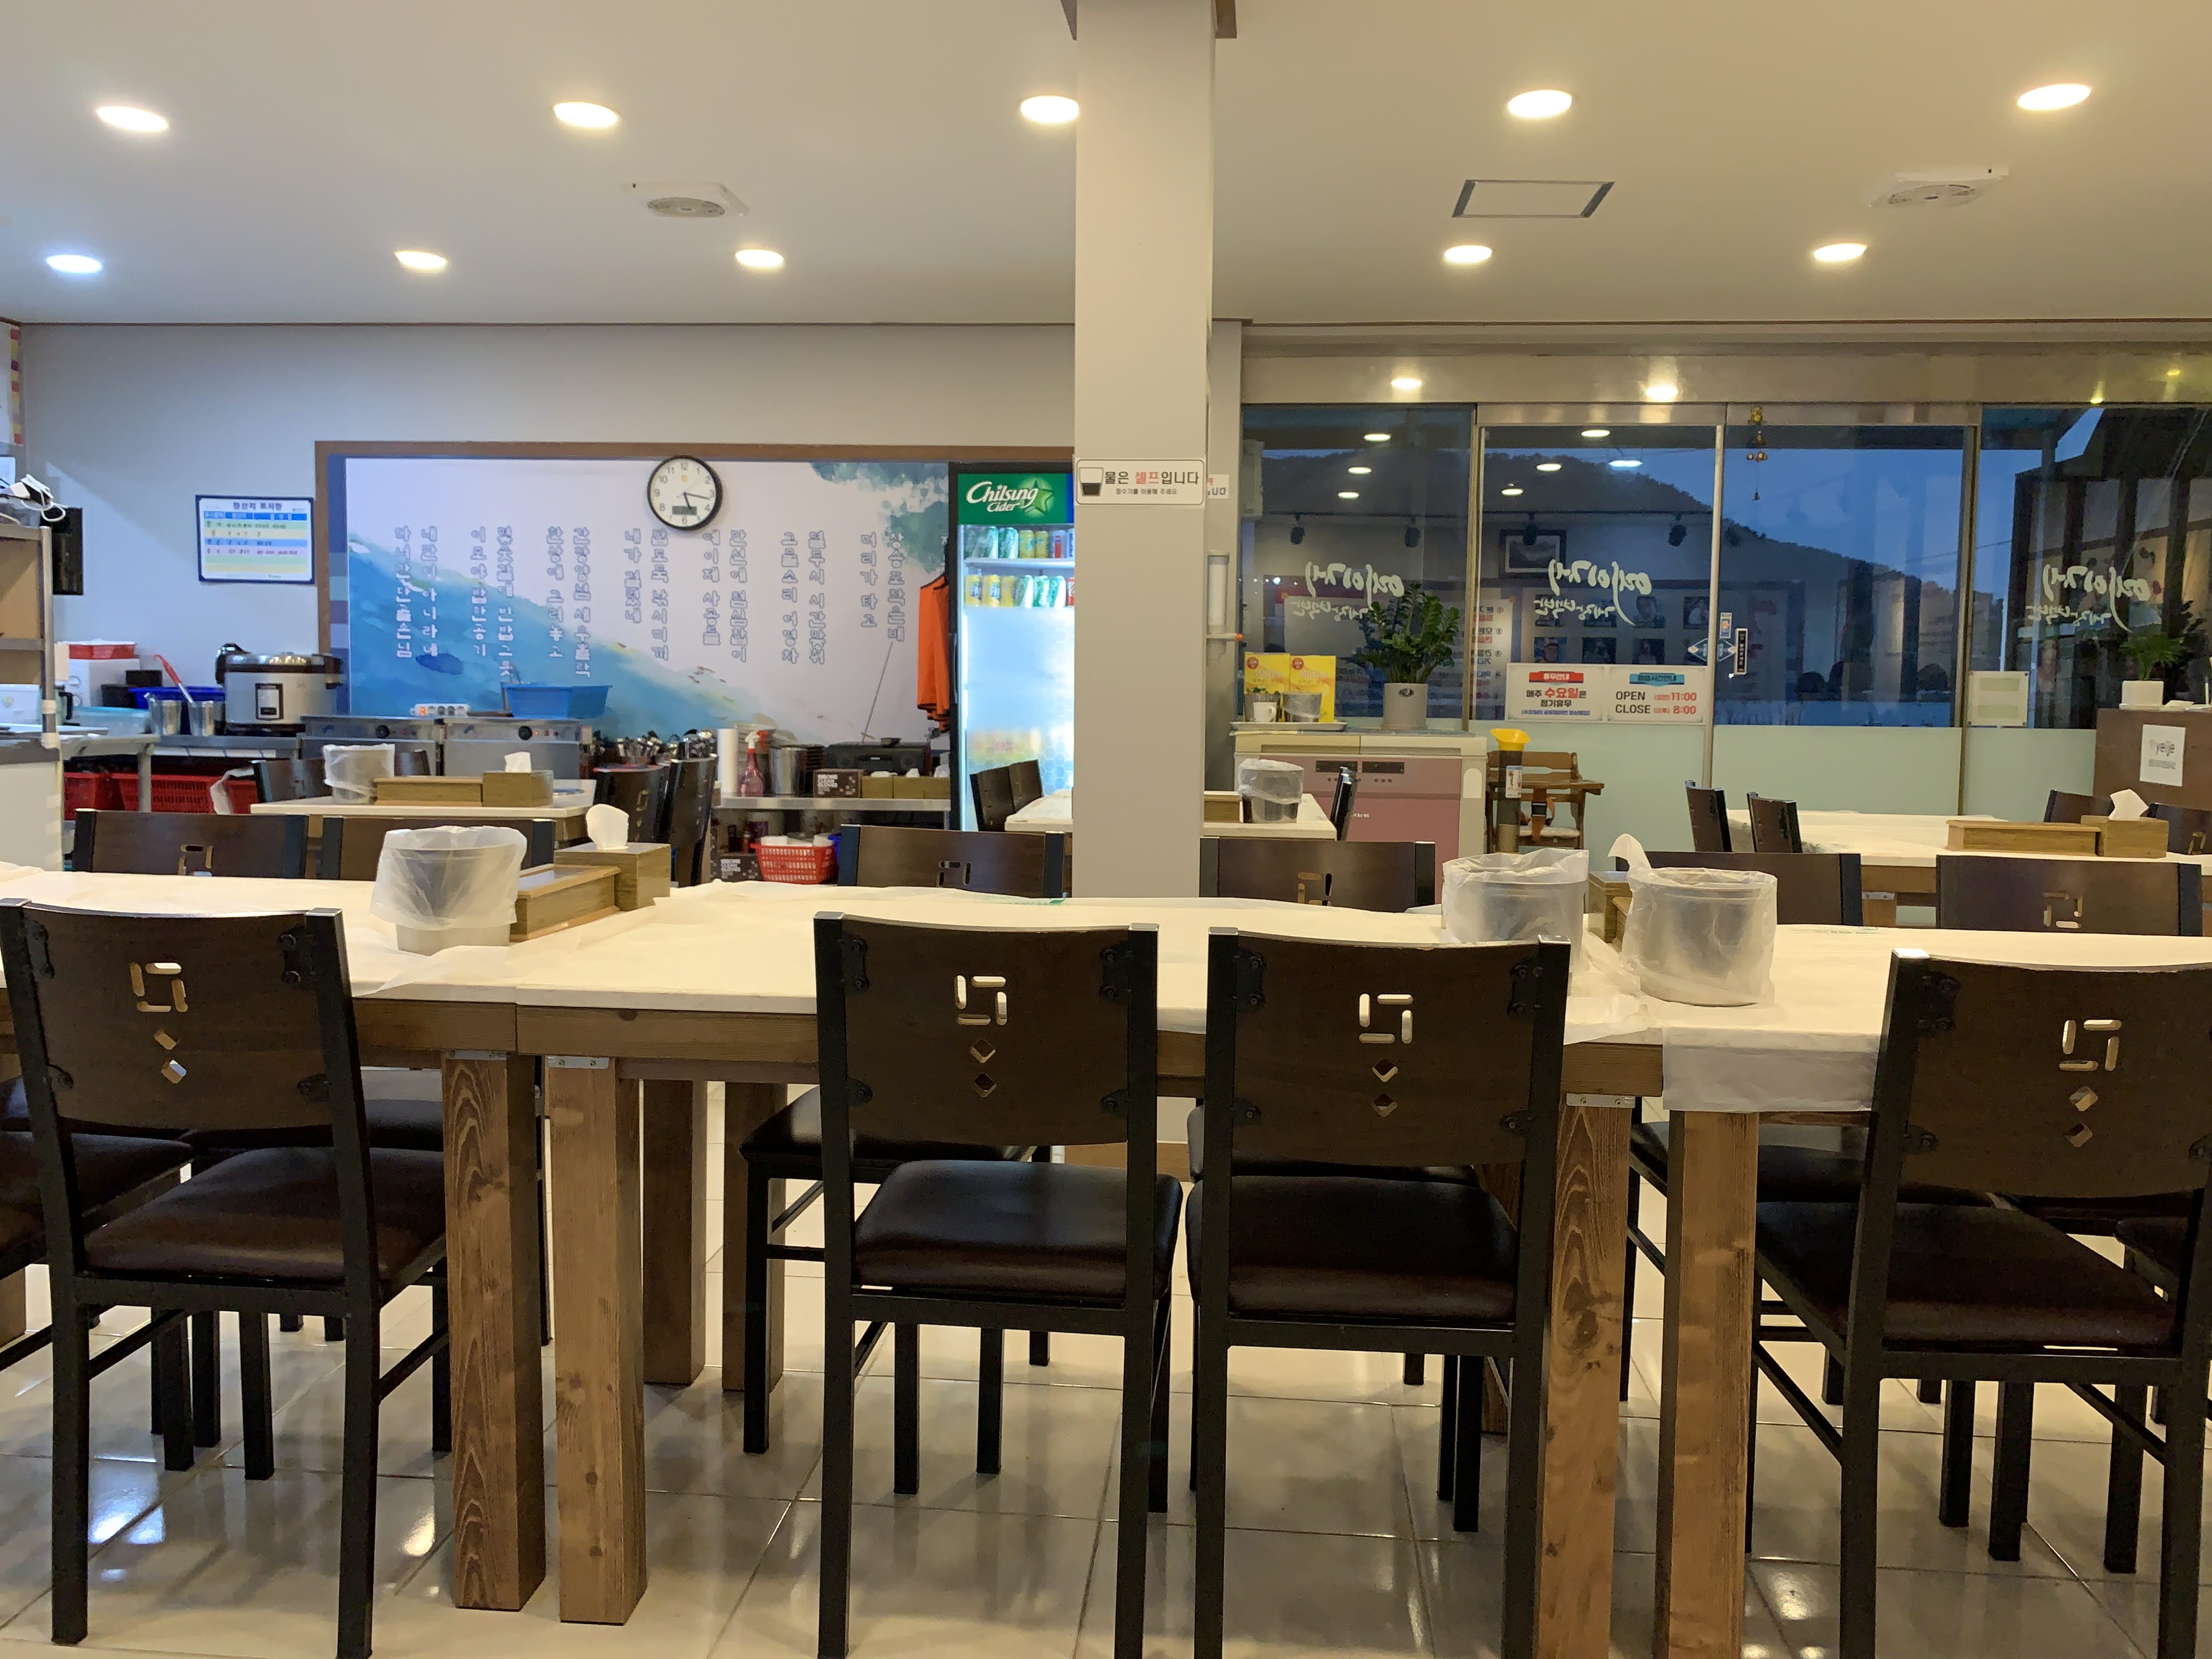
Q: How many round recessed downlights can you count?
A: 10